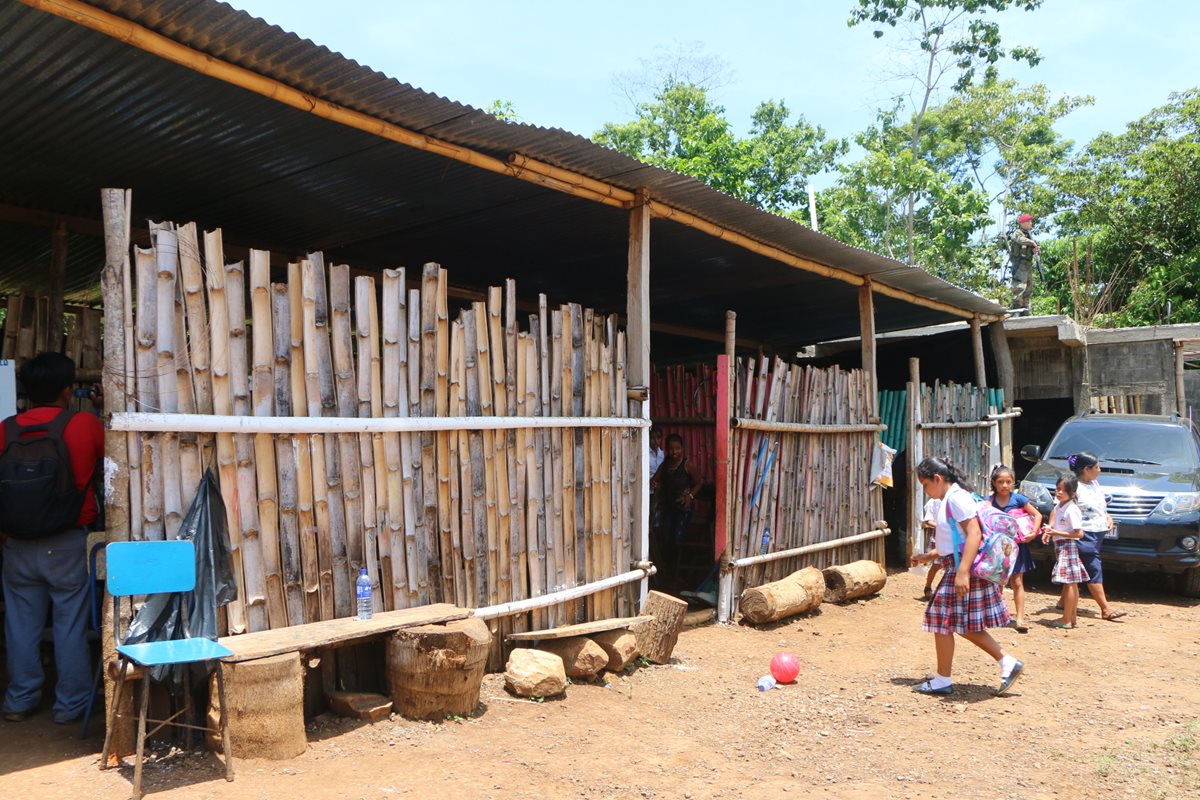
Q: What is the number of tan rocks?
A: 3